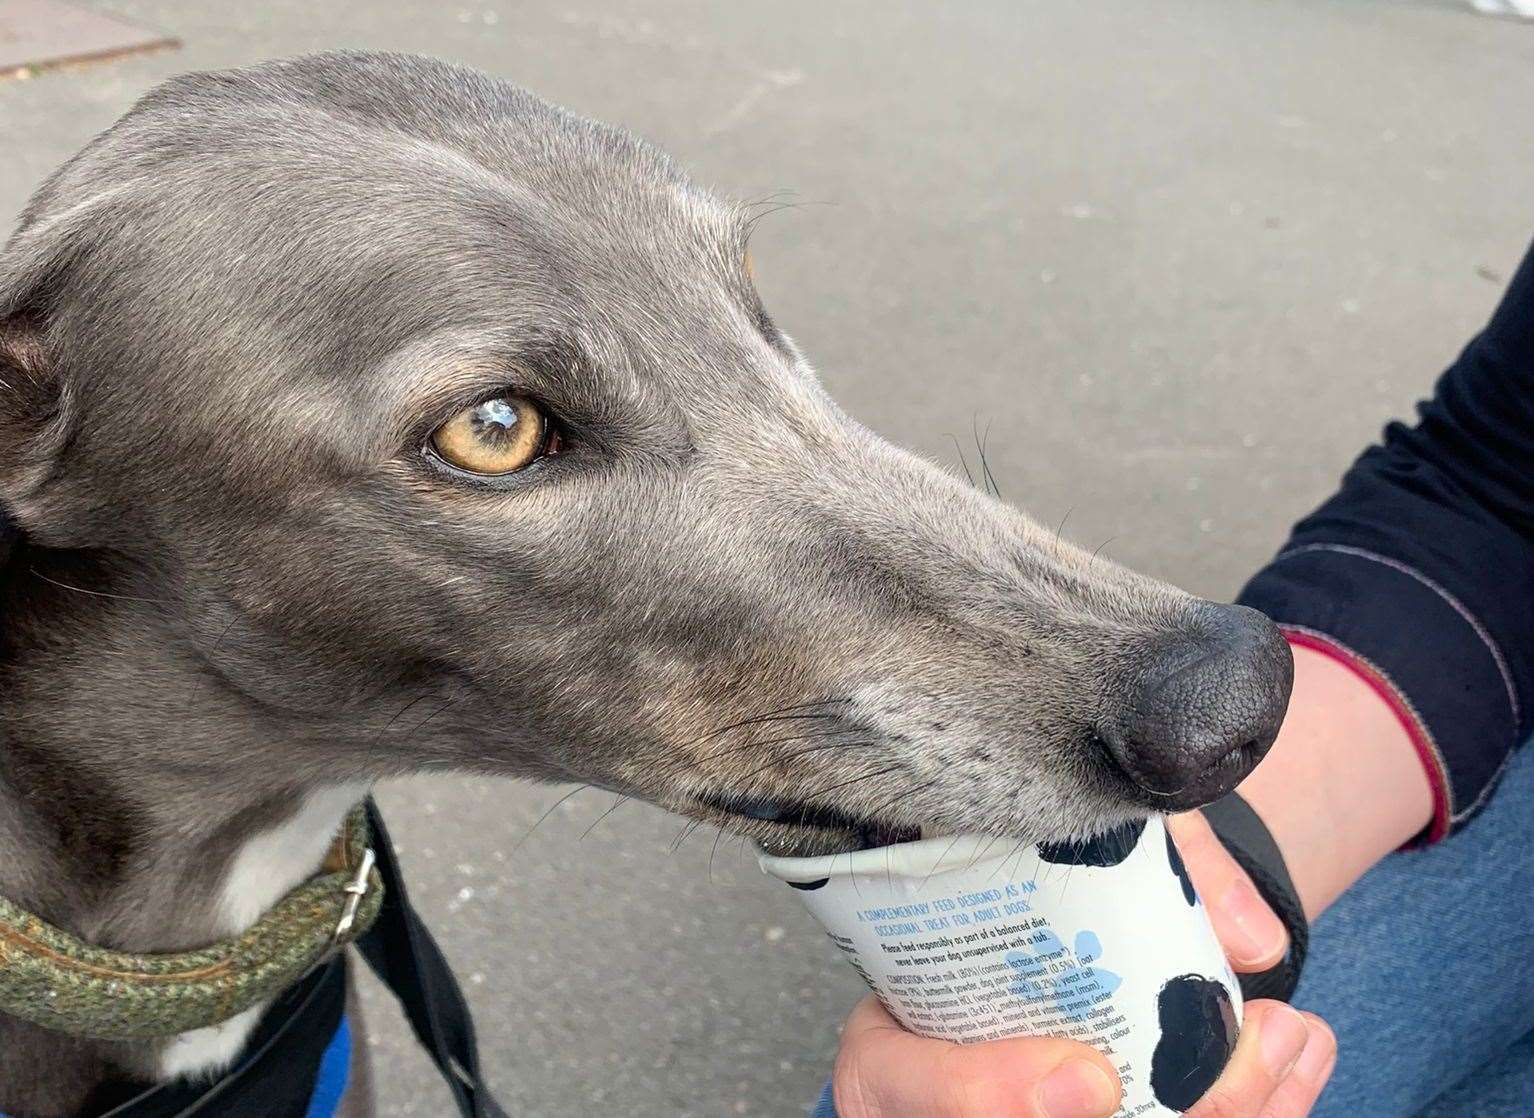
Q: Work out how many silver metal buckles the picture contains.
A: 1